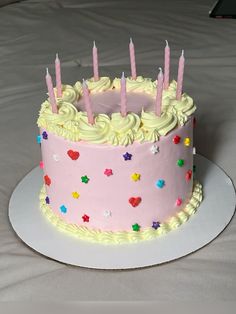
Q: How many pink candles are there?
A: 9